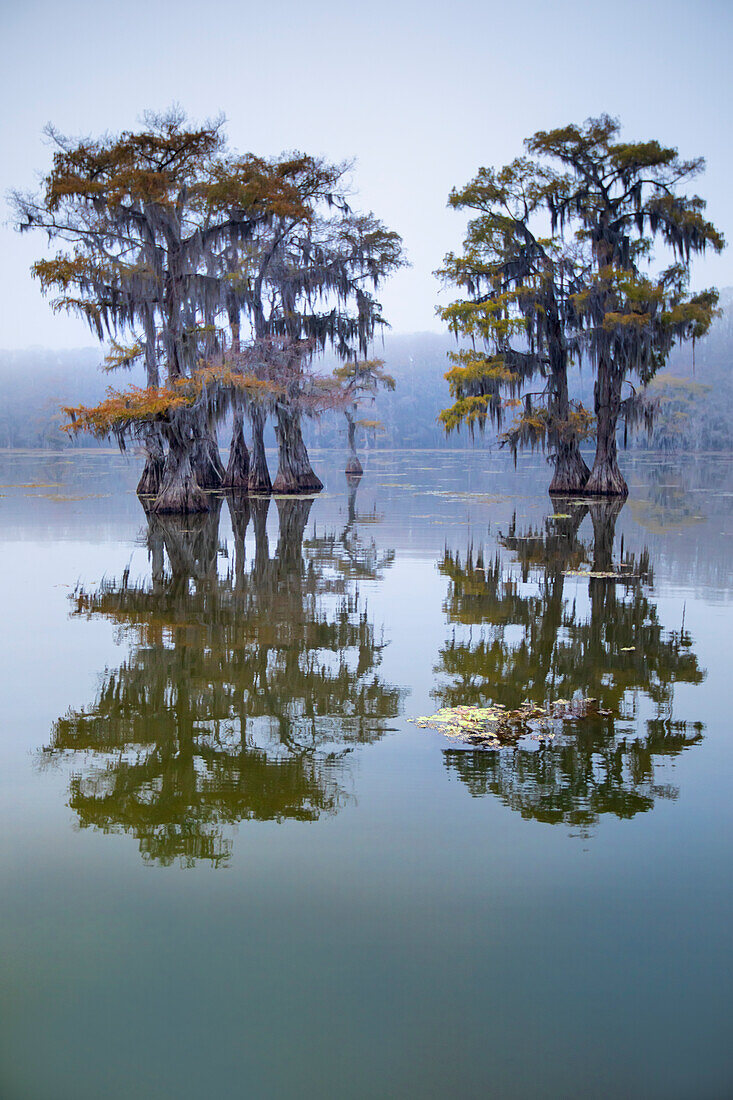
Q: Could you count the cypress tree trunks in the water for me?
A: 9